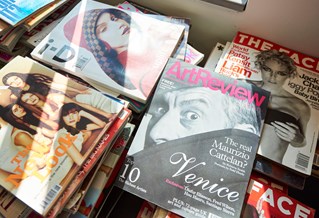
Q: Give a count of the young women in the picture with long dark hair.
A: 4